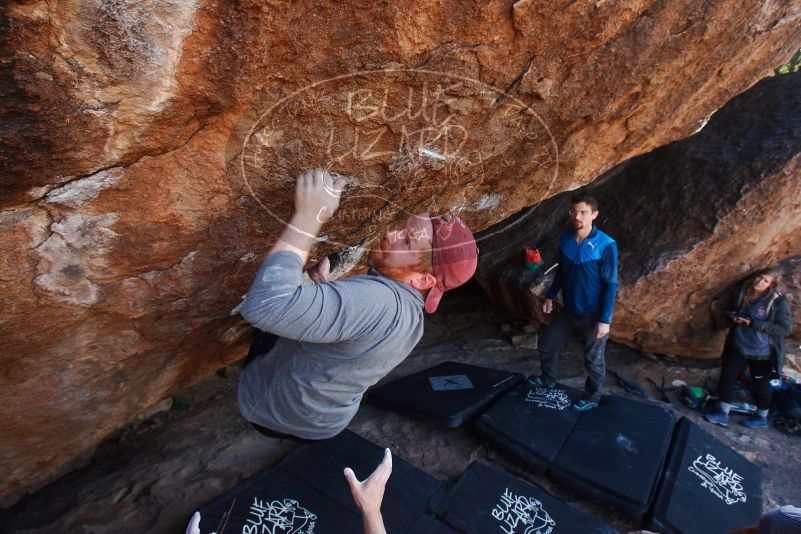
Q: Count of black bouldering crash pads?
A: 5